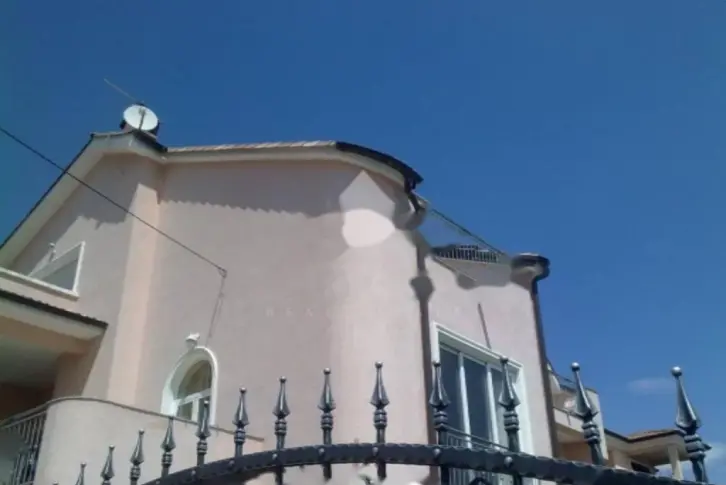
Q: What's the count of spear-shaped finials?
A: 13